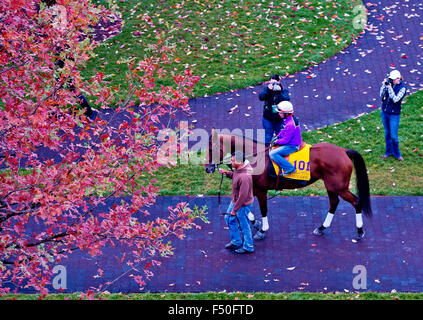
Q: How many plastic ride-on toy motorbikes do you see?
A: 0